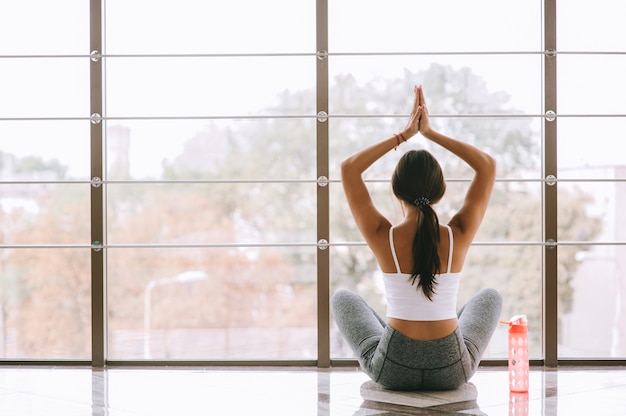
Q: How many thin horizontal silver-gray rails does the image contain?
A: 4